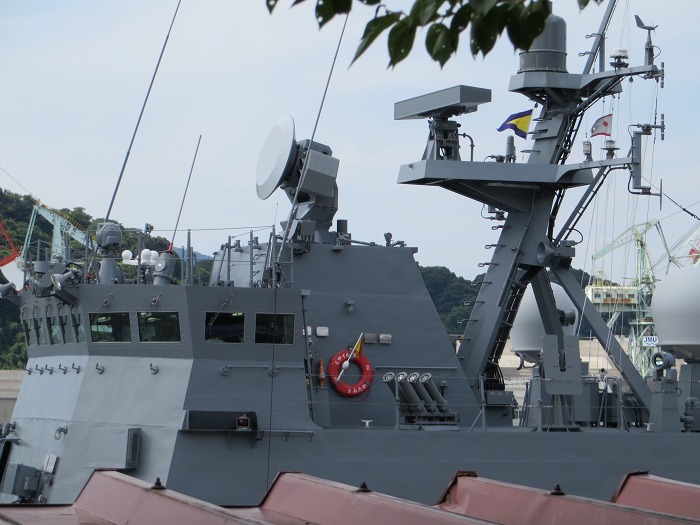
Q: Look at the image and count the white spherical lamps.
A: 3